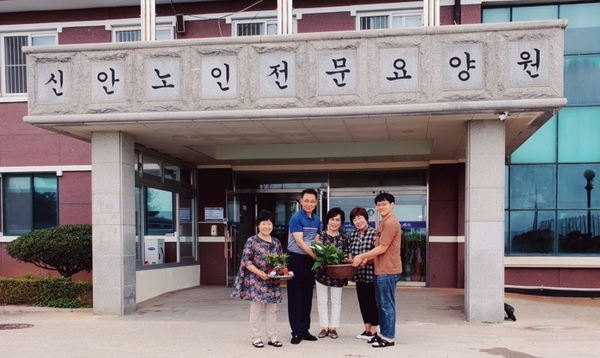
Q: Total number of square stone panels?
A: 9